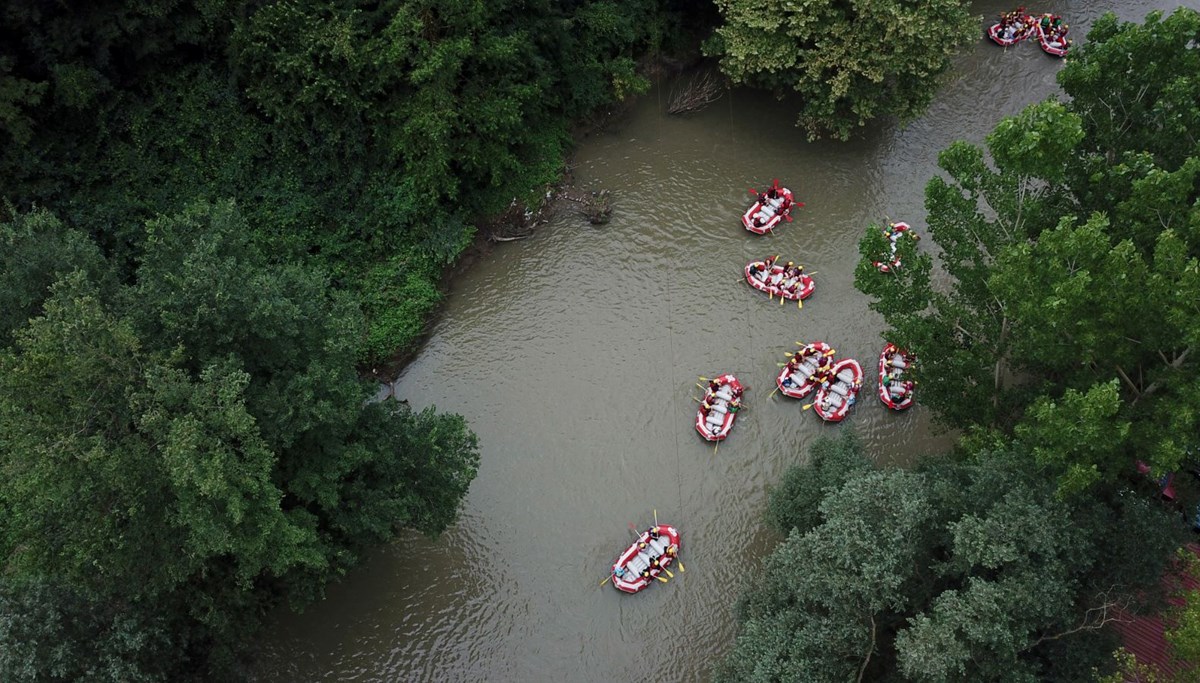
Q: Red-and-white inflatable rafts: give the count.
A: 10